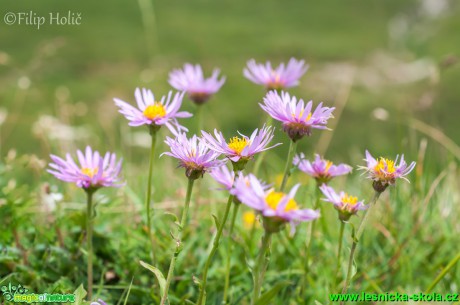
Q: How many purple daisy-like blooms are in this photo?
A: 12